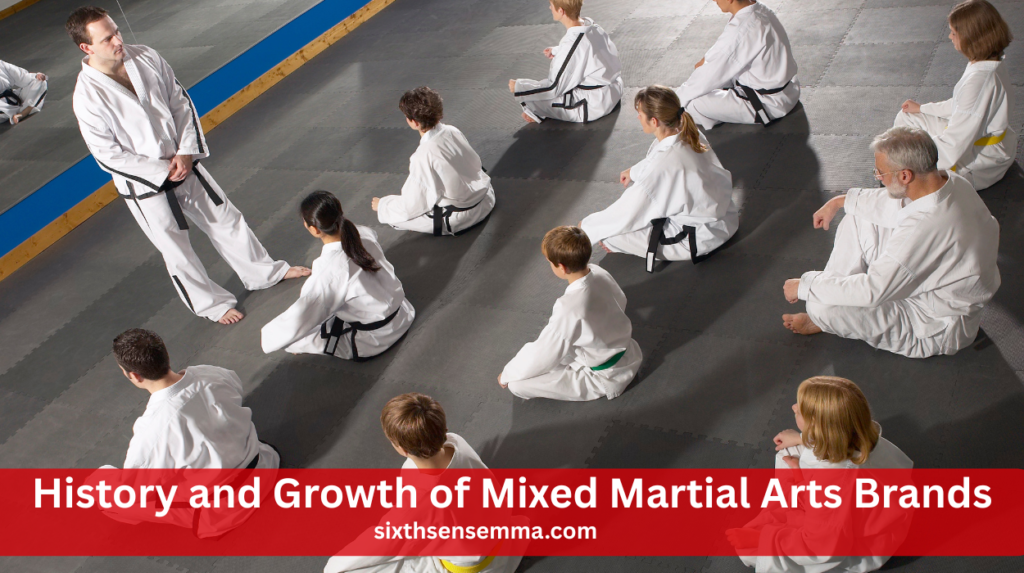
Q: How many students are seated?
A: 11